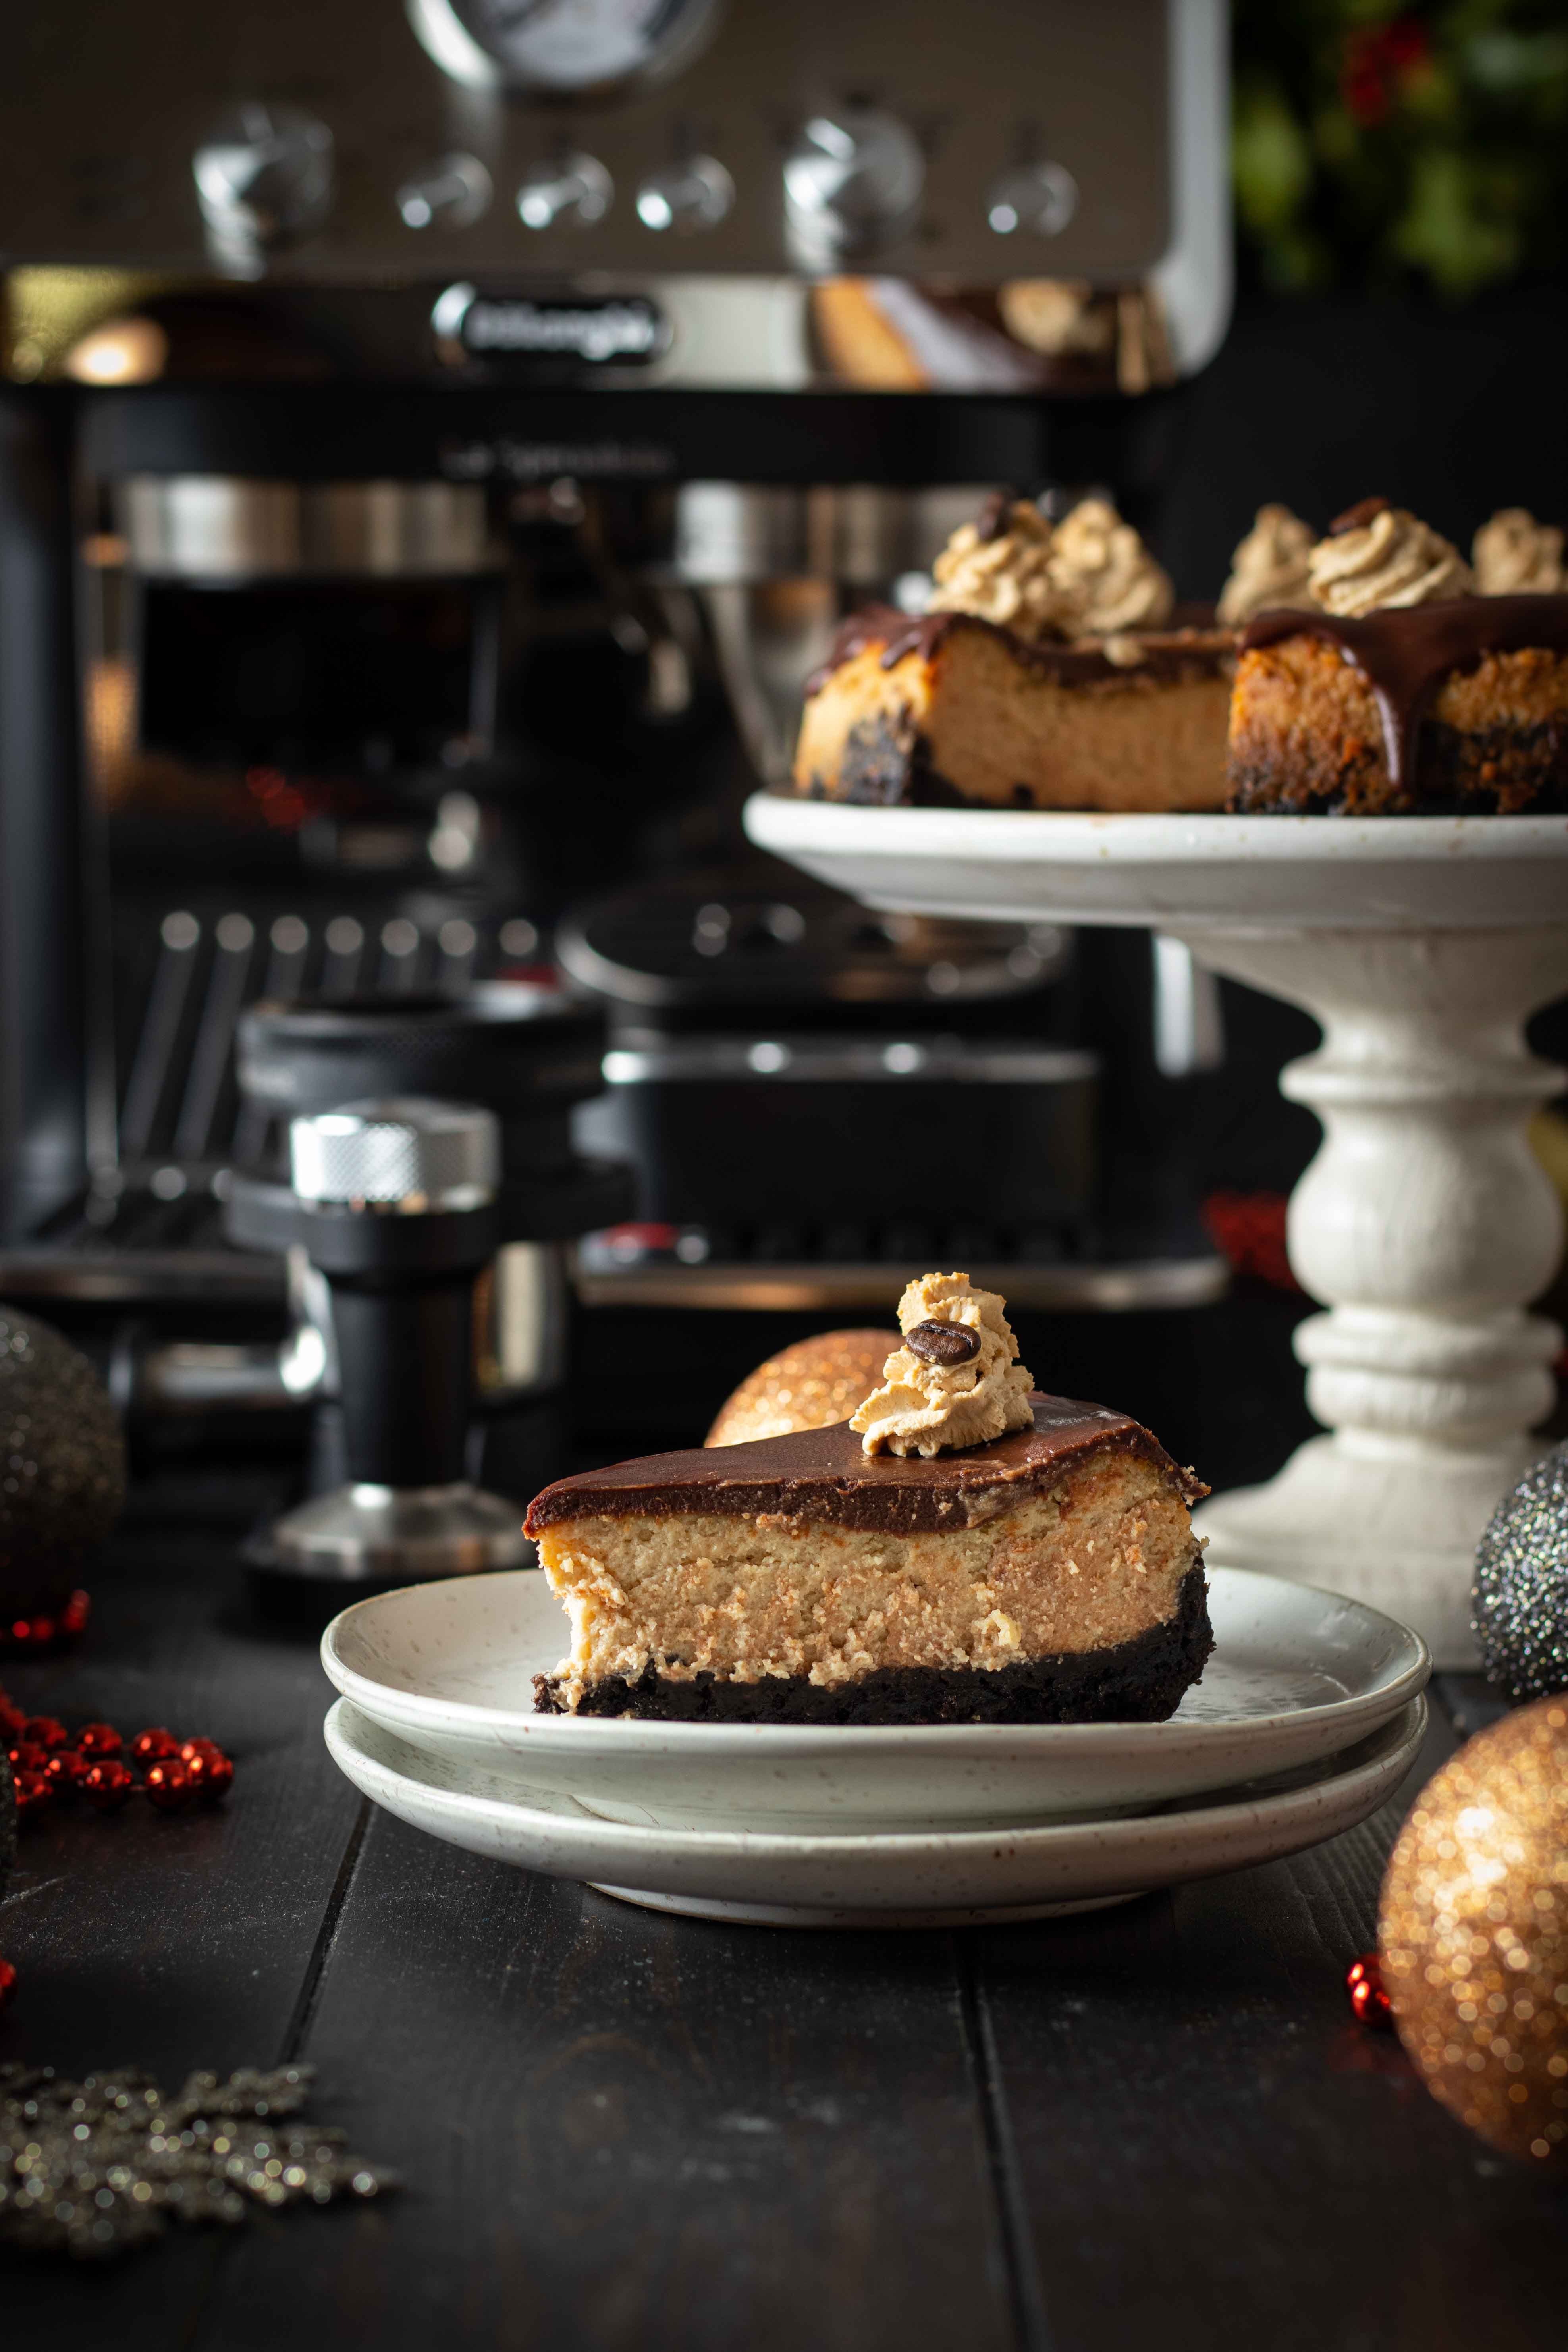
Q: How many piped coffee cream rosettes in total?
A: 6